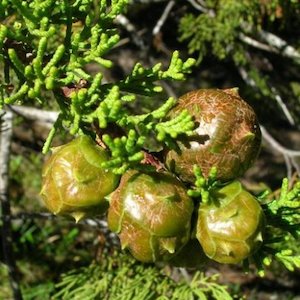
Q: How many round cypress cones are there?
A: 4